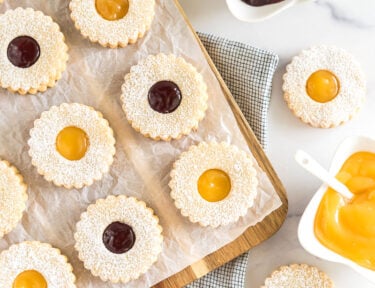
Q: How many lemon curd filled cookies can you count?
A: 5